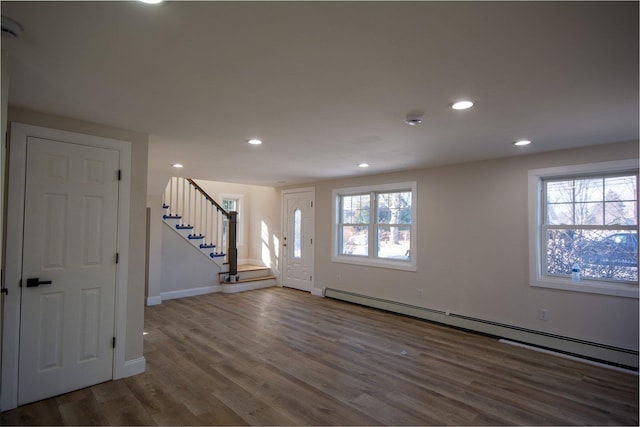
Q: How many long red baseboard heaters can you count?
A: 0